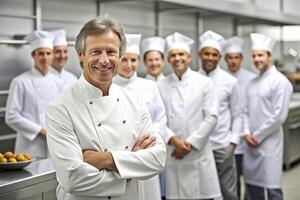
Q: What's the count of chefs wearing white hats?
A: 8